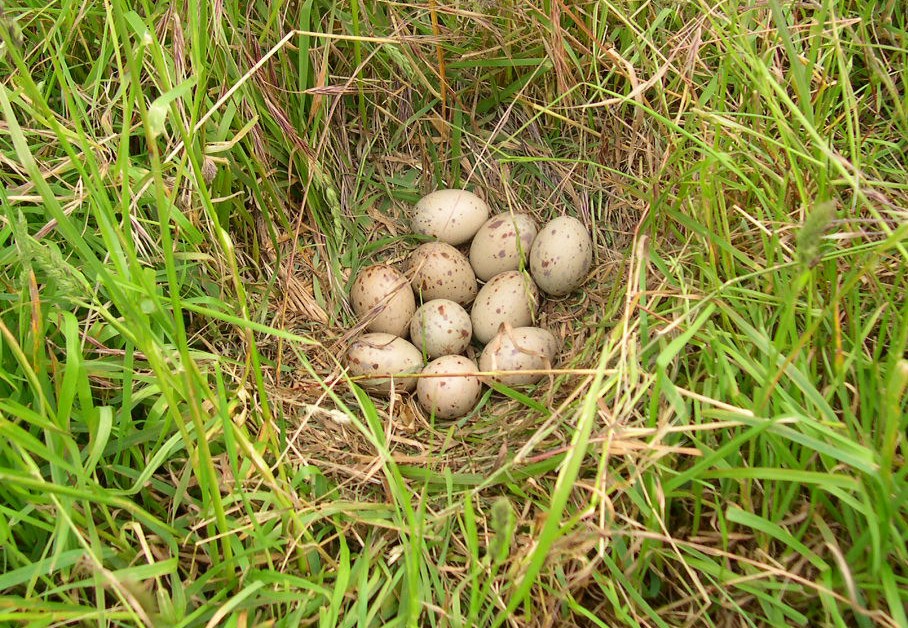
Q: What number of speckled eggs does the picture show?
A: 10